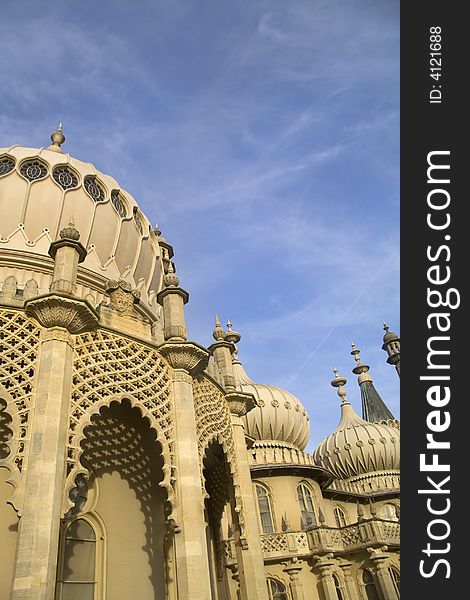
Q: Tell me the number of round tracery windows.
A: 6